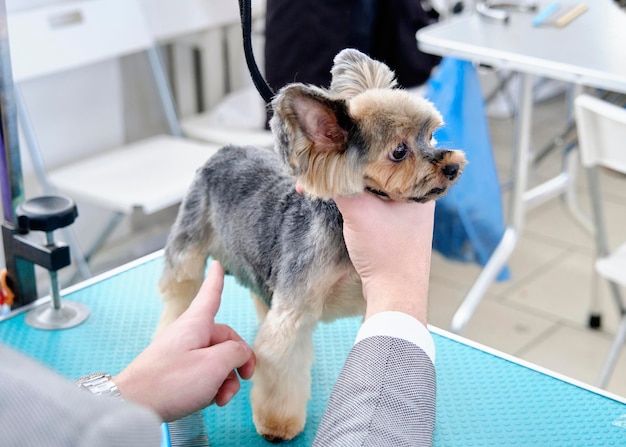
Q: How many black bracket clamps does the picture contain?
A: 1